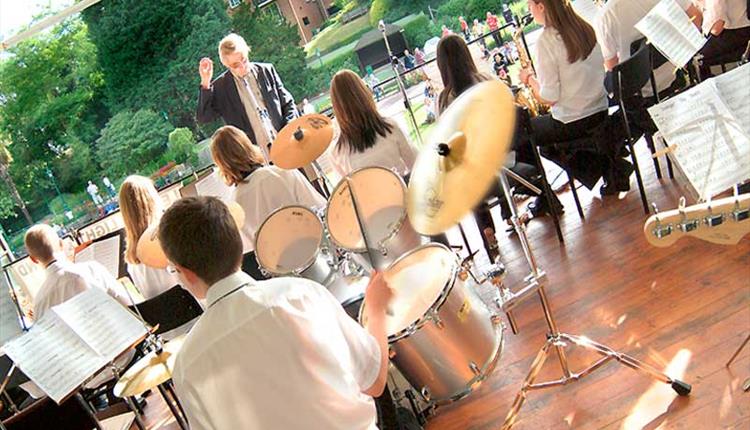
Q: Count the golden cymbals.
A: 4